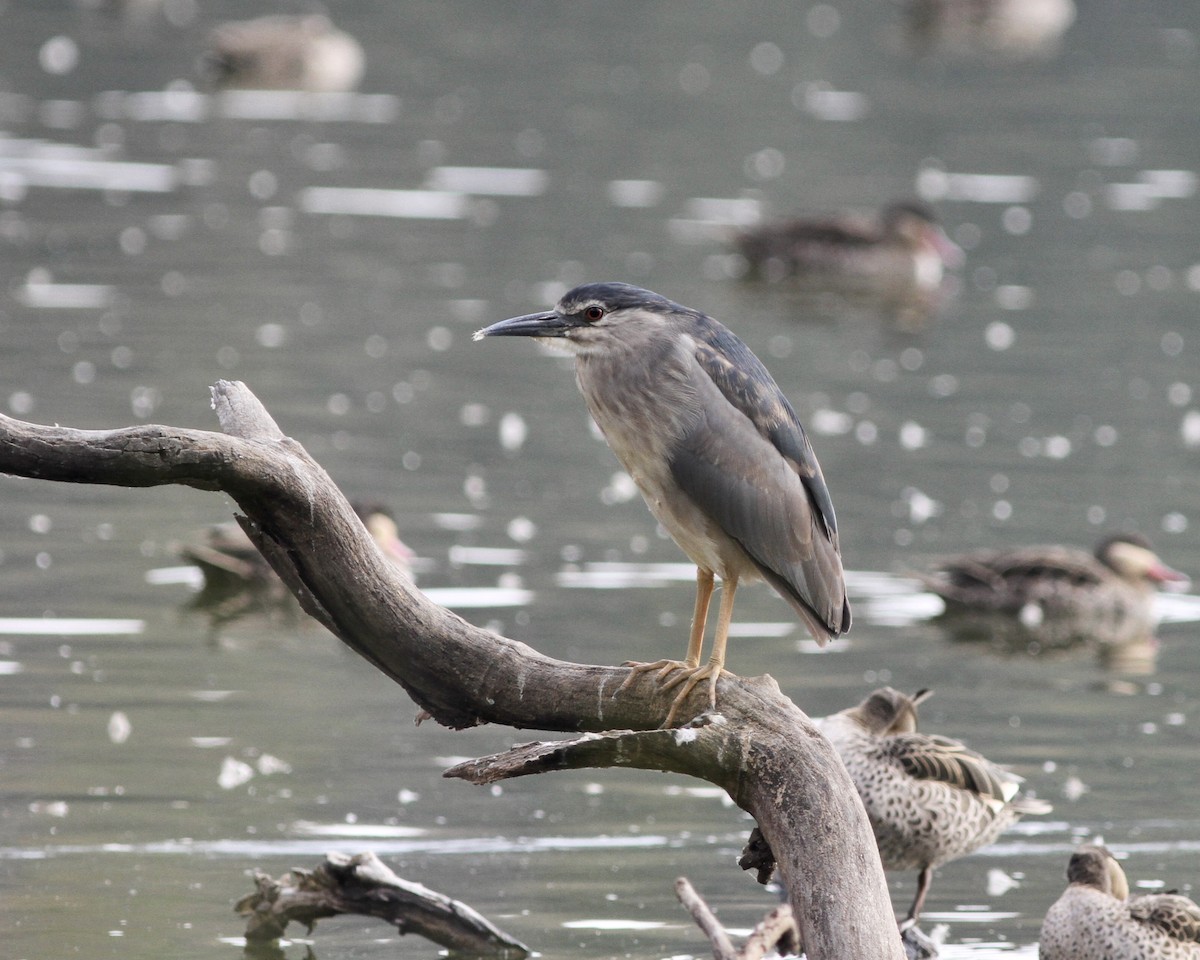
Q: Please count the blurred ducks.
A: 5